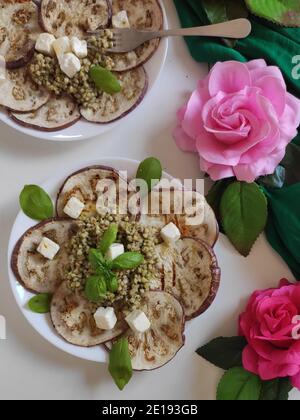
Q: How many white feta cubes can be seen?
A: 11